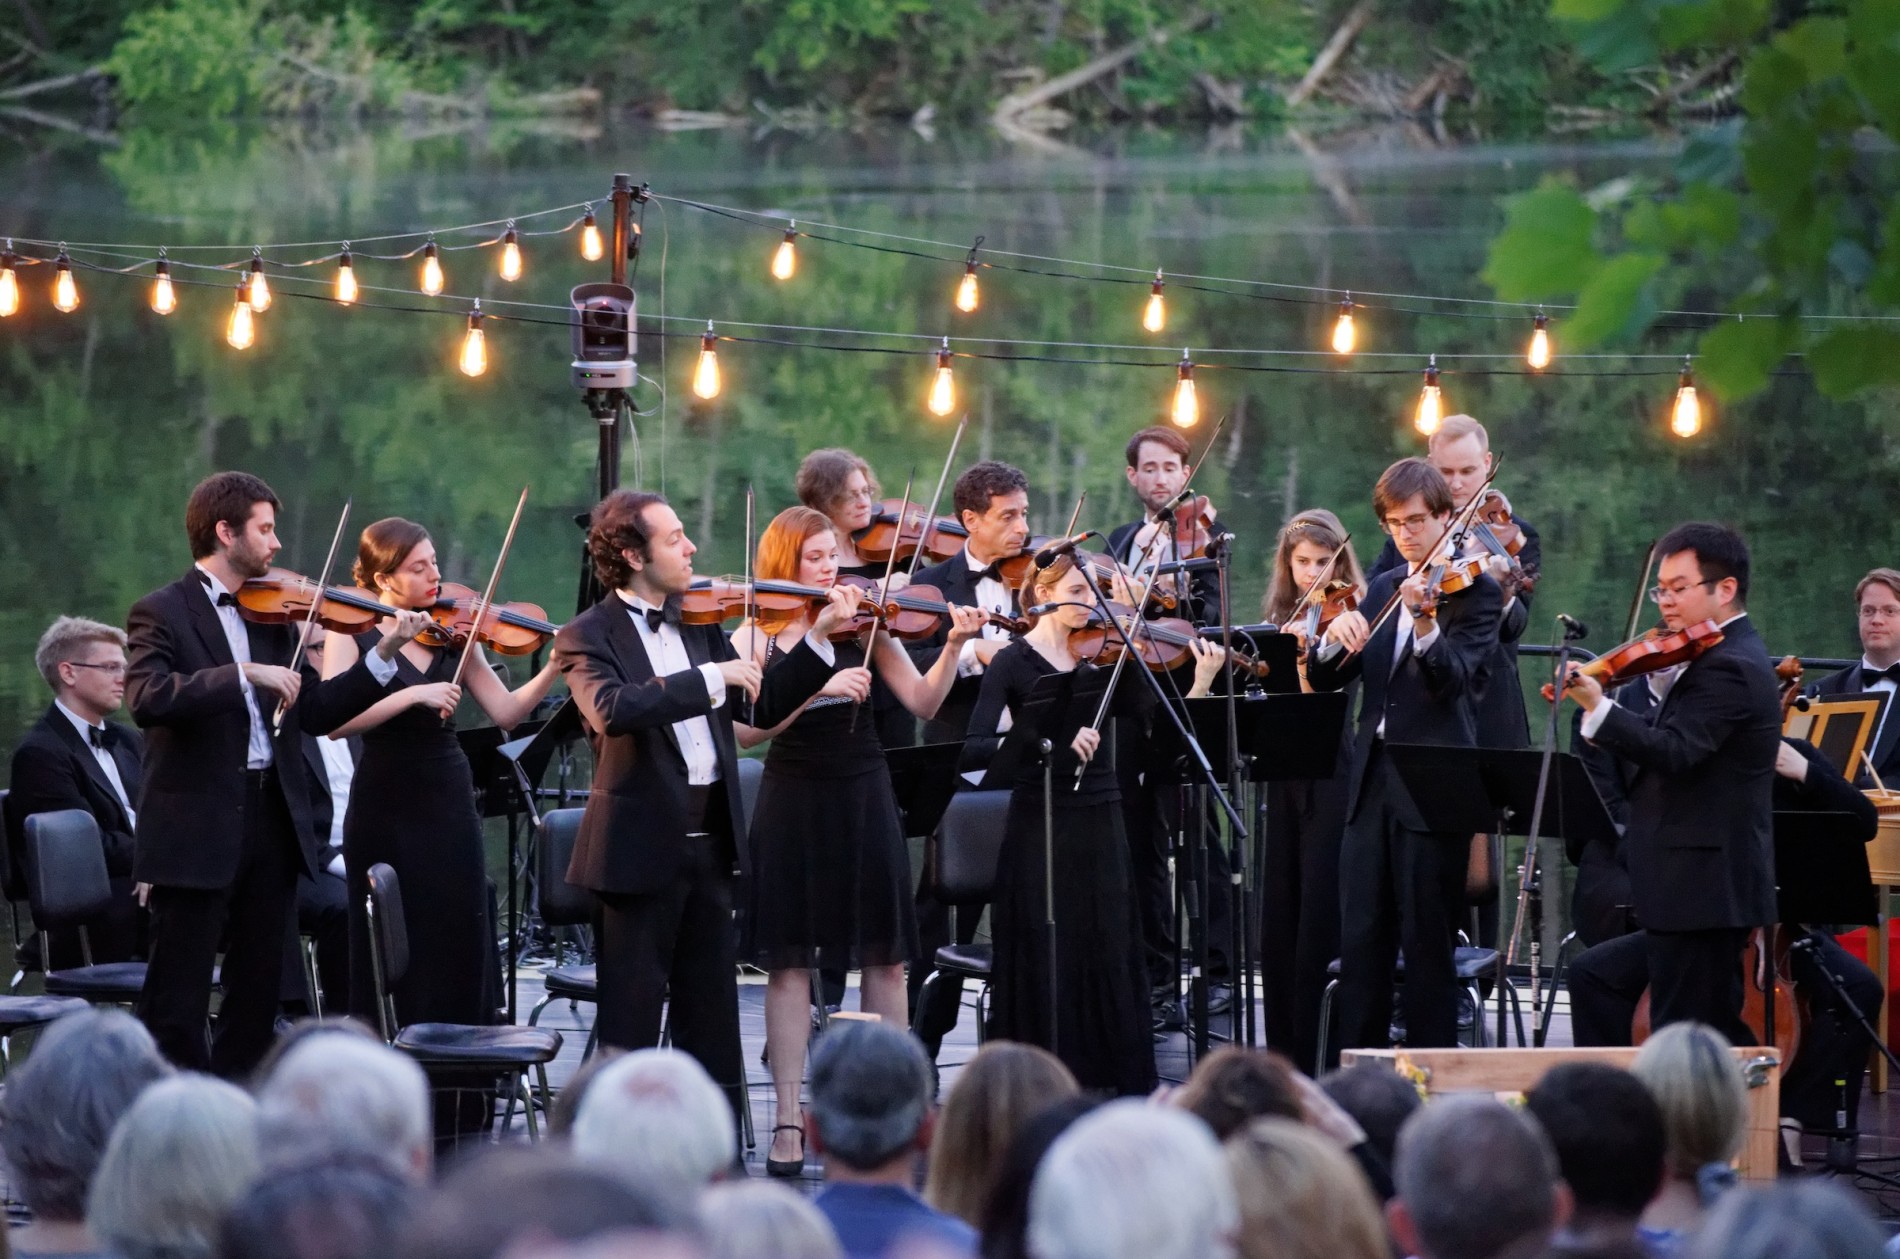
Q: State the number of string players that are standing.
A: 12